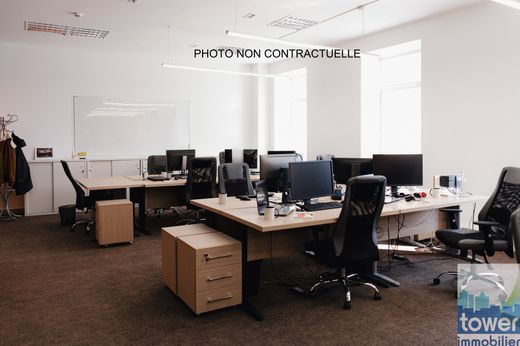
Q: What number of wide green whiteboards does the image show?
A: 0